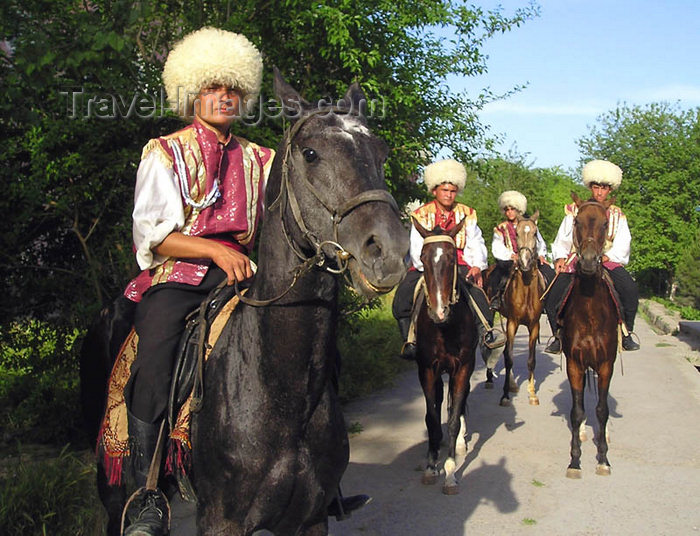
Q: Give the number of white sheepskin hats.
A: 4